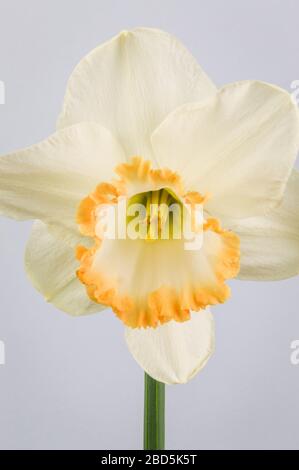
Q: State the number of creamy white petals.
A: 6